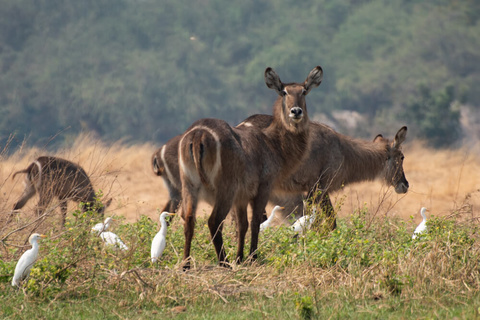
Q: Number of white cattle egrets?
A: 7